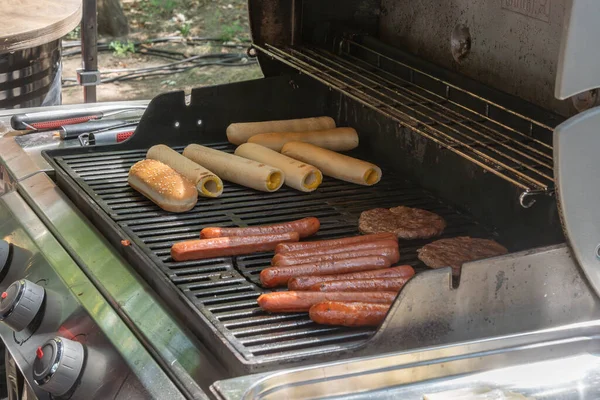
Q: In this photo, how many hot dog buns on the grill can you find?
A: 7